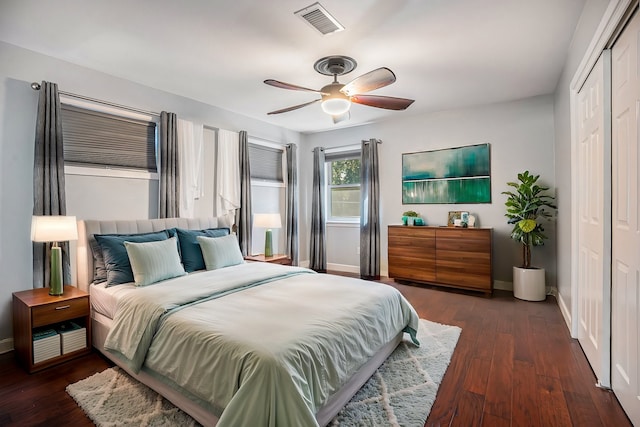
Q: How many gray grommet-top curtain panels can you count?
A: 6